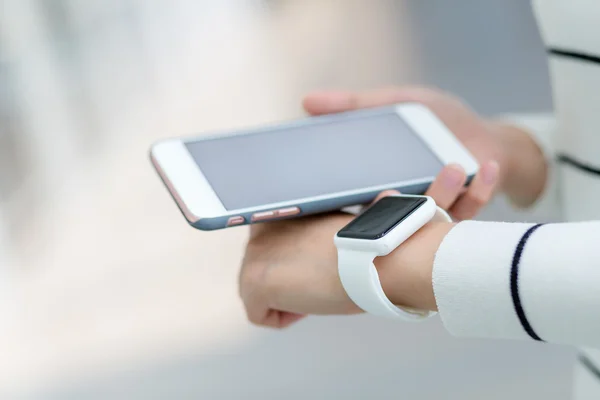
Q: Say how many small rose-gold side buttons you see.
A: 3